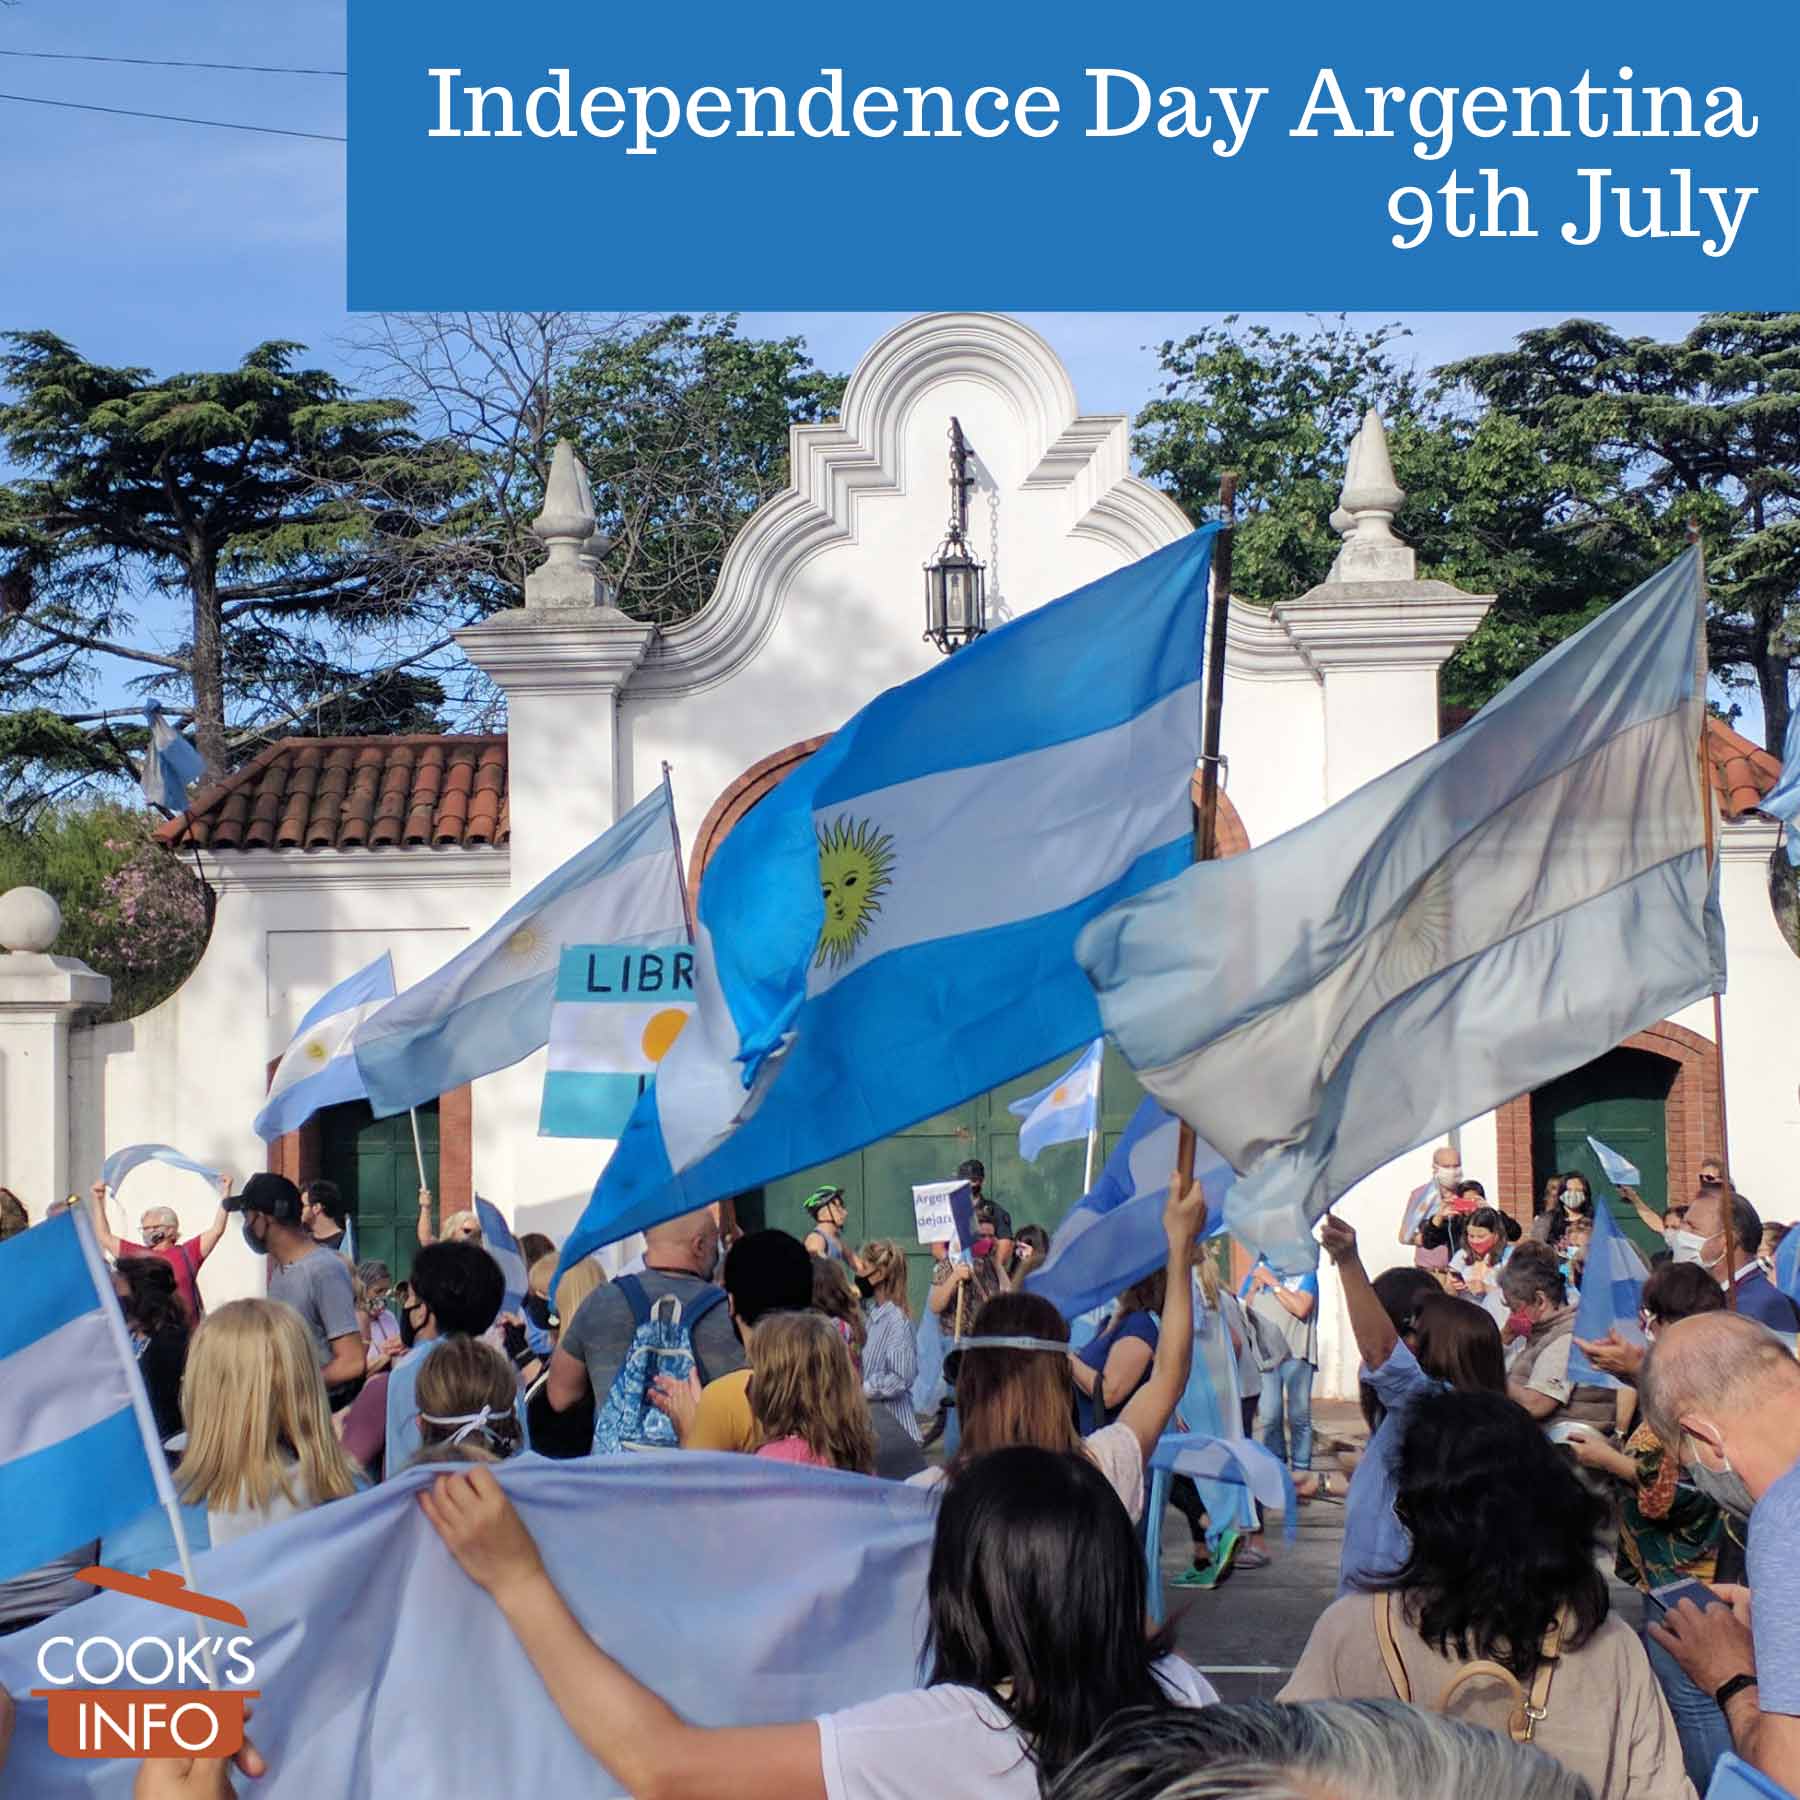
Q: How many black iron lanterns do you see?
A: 1